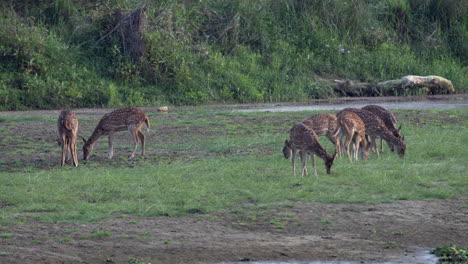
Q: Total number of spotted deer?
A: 7